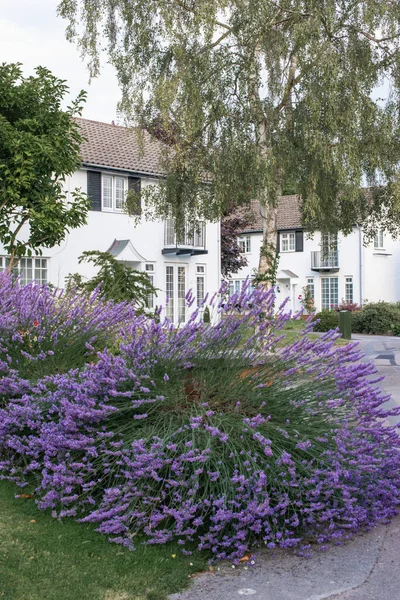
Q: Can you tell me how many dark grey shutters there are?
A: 4